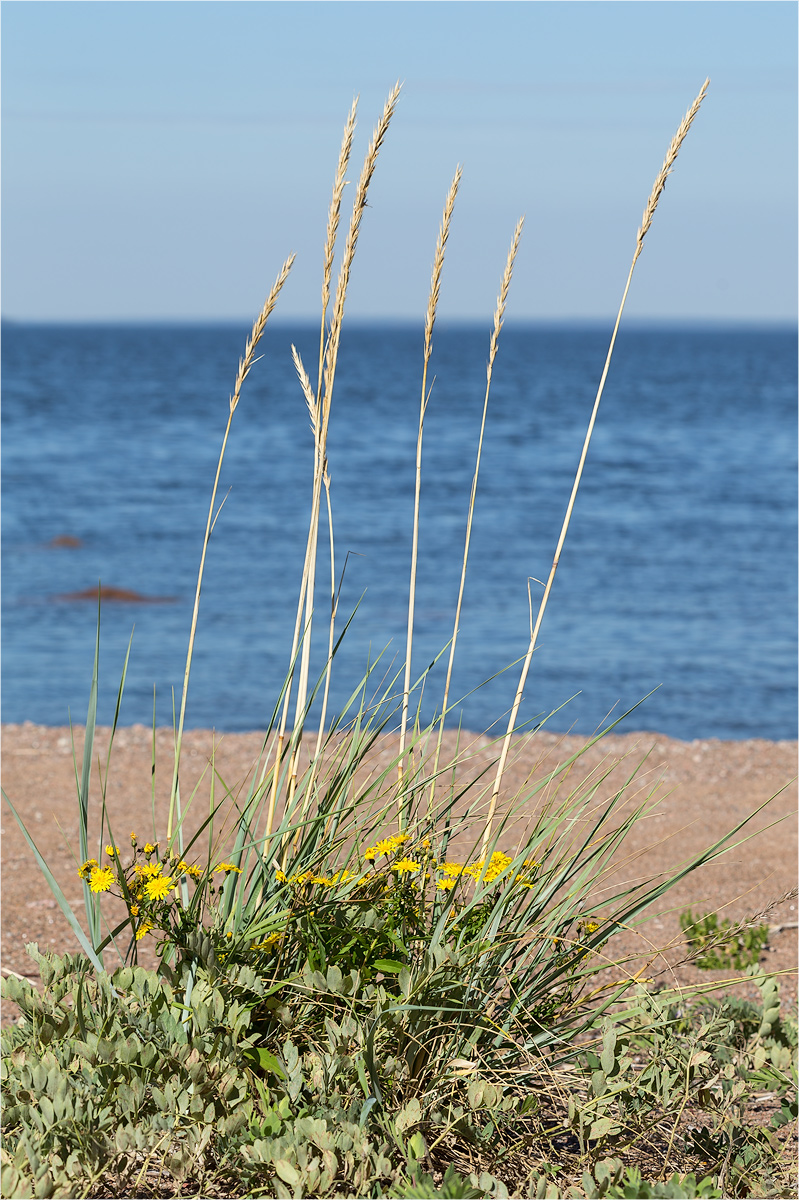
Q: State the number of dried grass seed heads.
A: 7